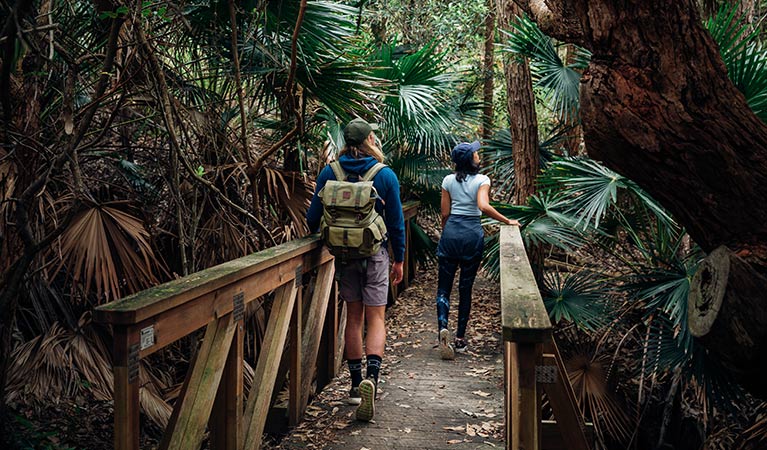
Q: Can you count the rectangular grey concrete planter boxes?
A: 0